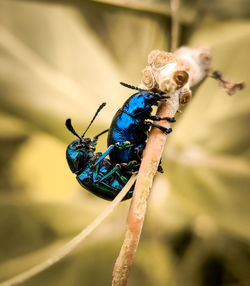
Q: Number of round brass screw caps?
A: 0